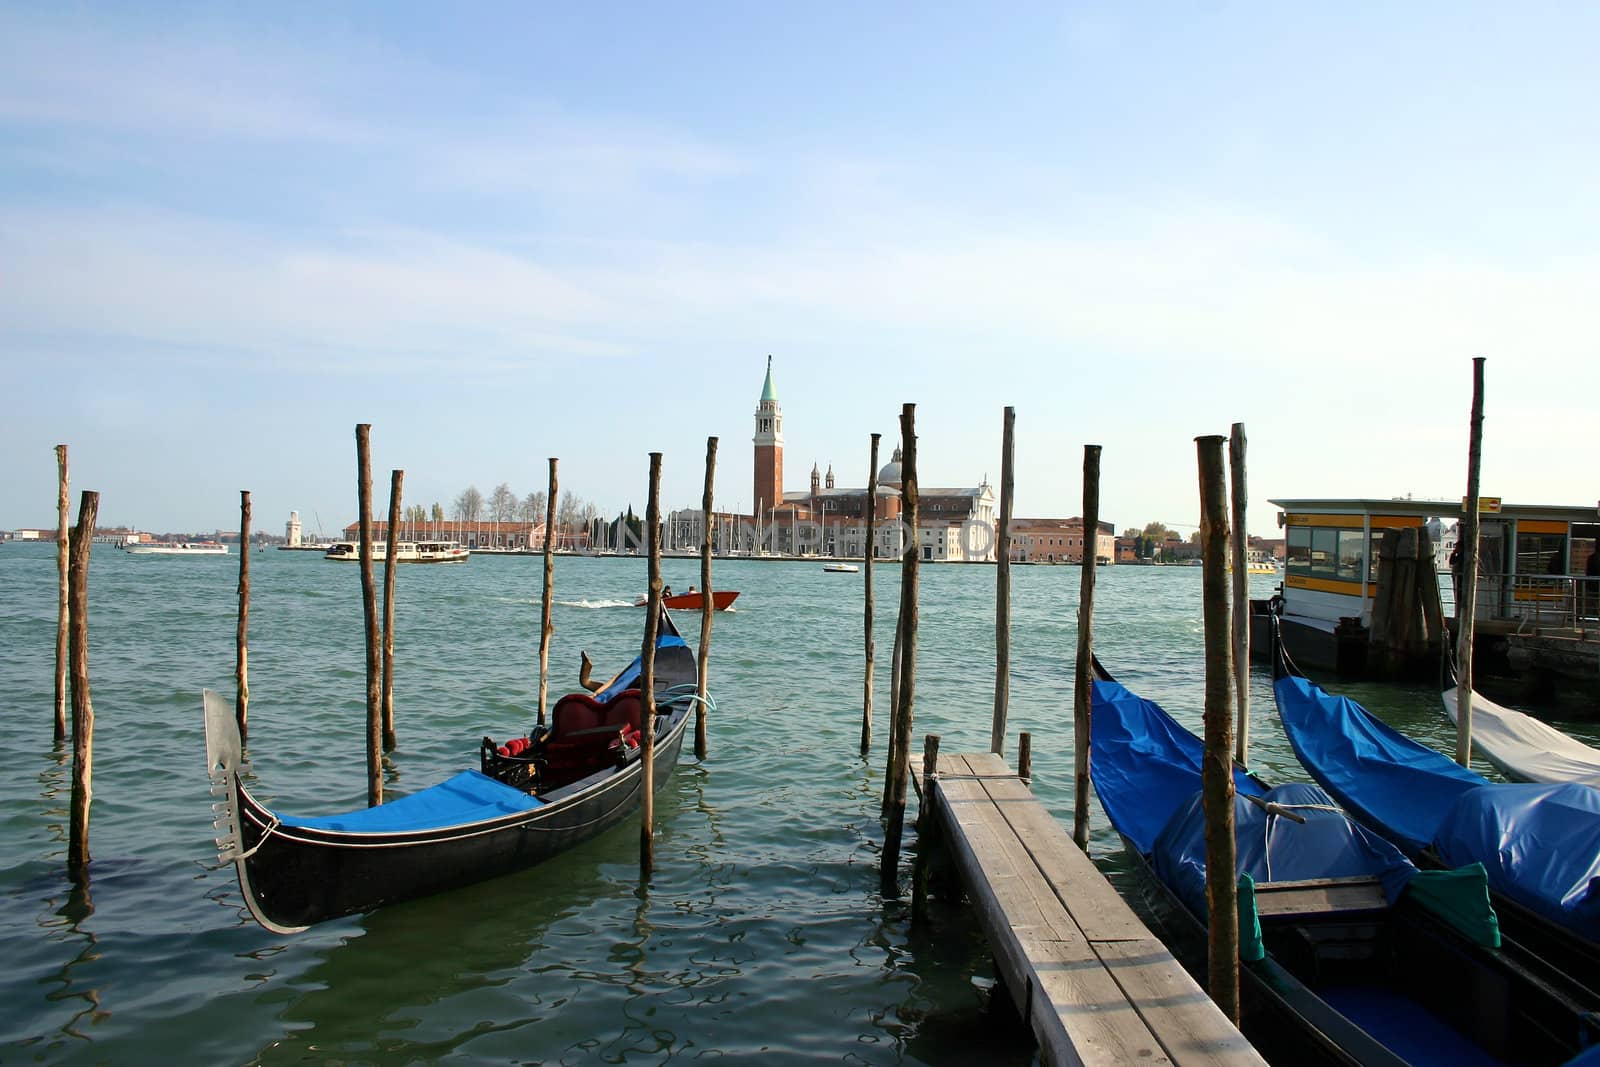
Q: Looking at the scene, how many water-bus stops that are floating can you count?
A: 1